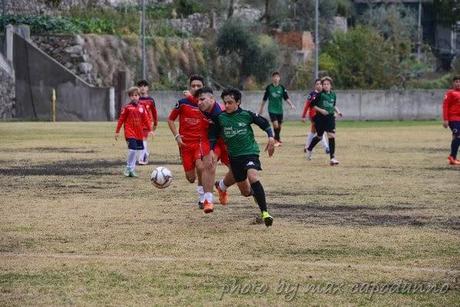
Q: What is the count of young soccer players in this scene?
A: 9